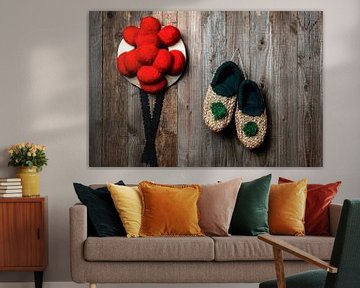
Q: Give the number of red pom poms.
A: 11